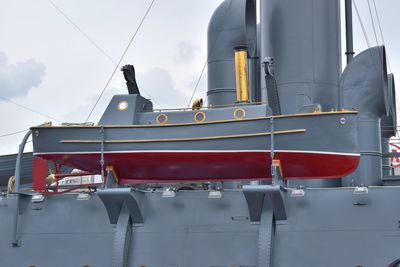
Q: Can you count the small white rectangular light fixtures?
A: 6